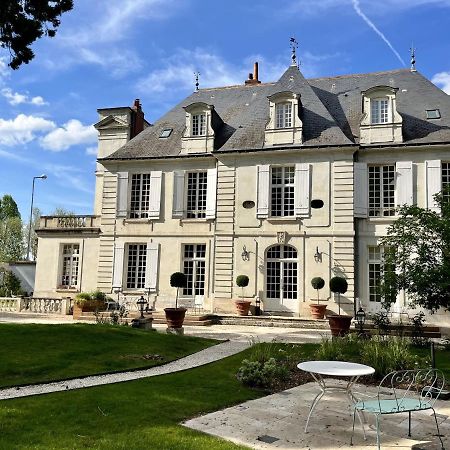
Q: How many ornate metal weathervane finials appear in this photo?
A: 3